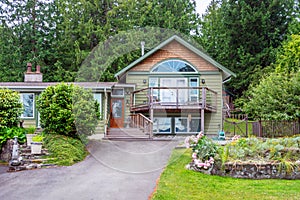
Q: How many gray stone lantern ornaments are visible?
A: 1